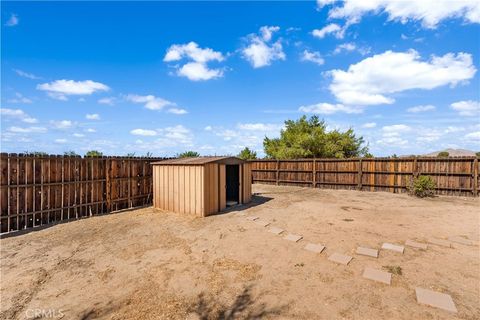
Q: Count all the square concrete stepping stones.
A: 13